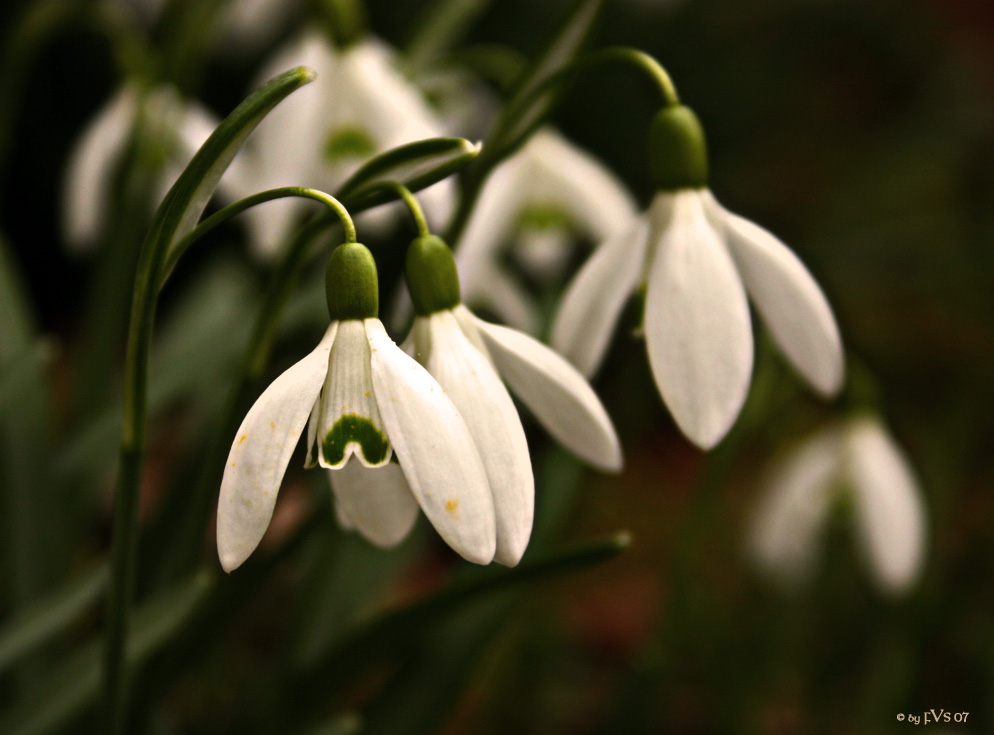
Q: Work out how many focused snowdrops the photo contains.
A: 3